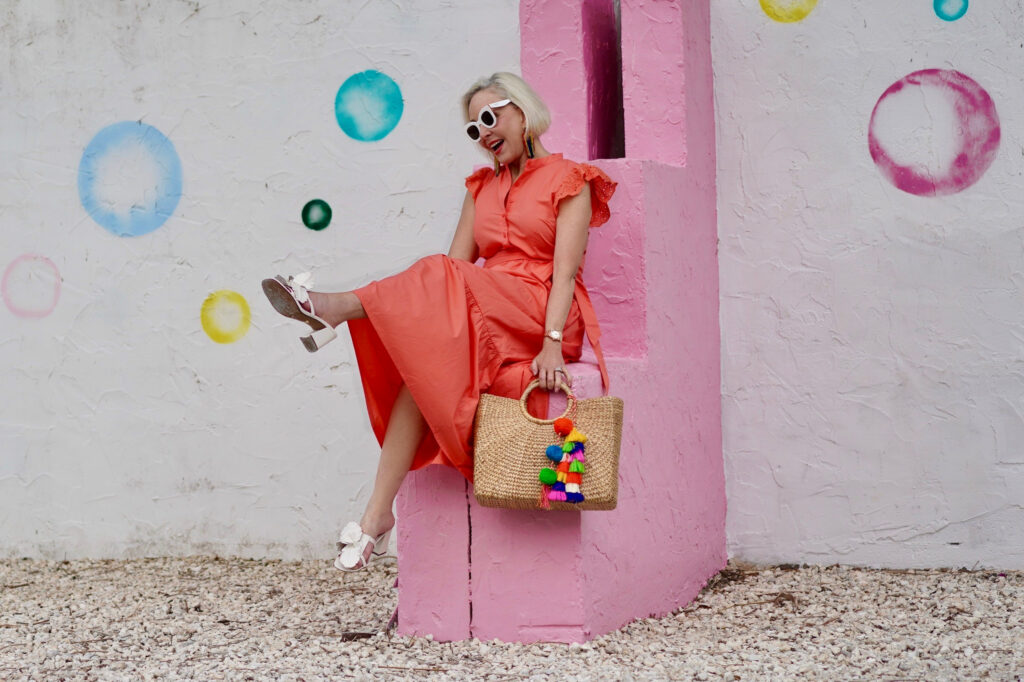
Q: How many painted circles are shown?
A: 8